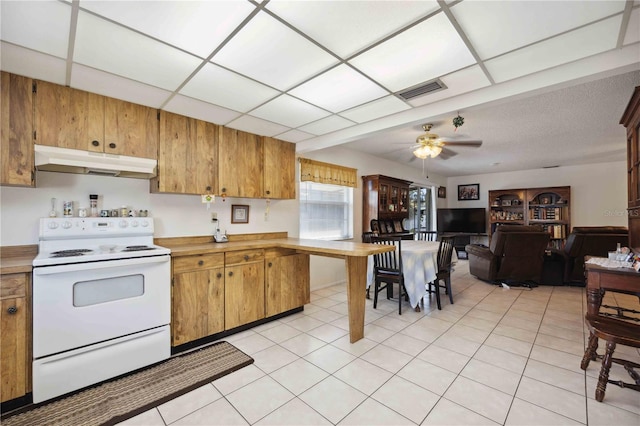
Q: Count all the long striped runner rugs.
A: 1